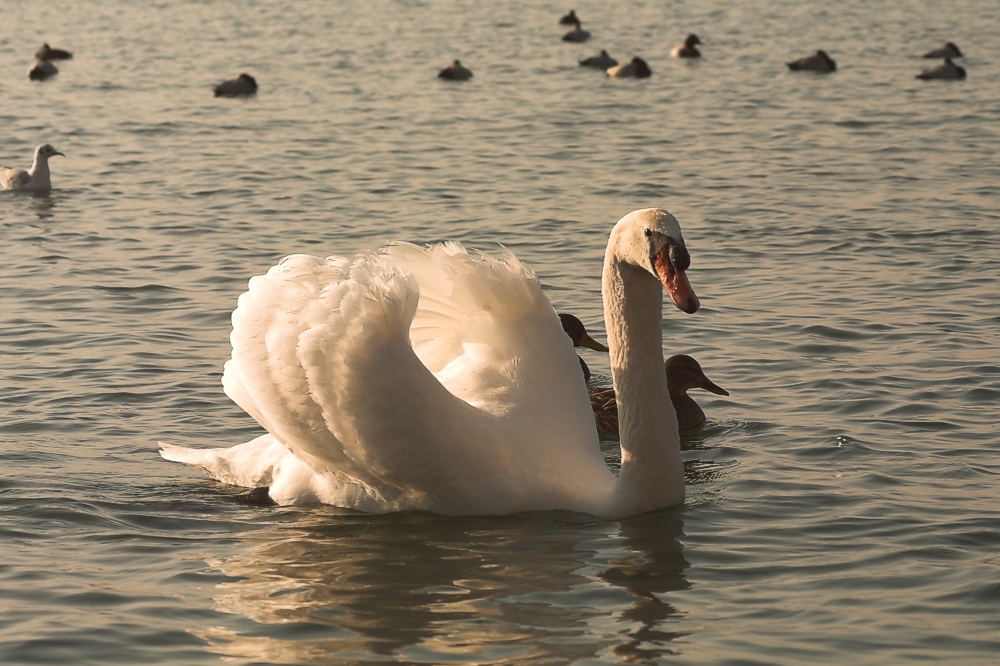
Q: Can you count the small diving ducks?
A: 12